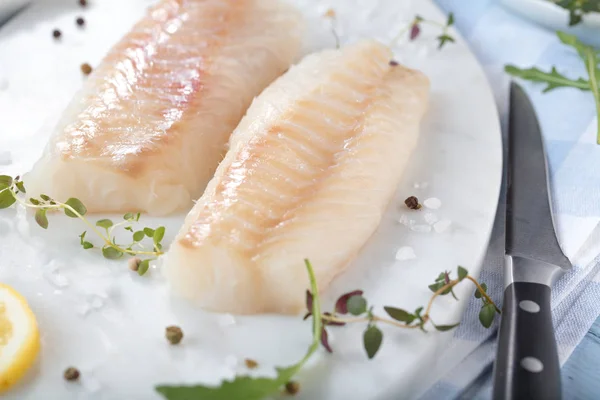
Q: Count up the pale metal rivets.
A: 2